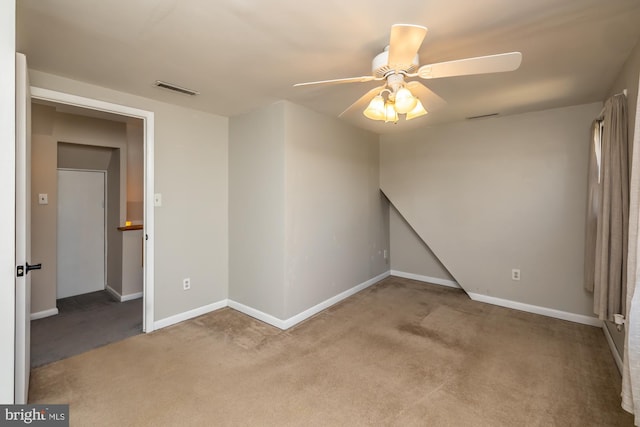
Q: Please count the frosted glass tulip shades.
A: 4